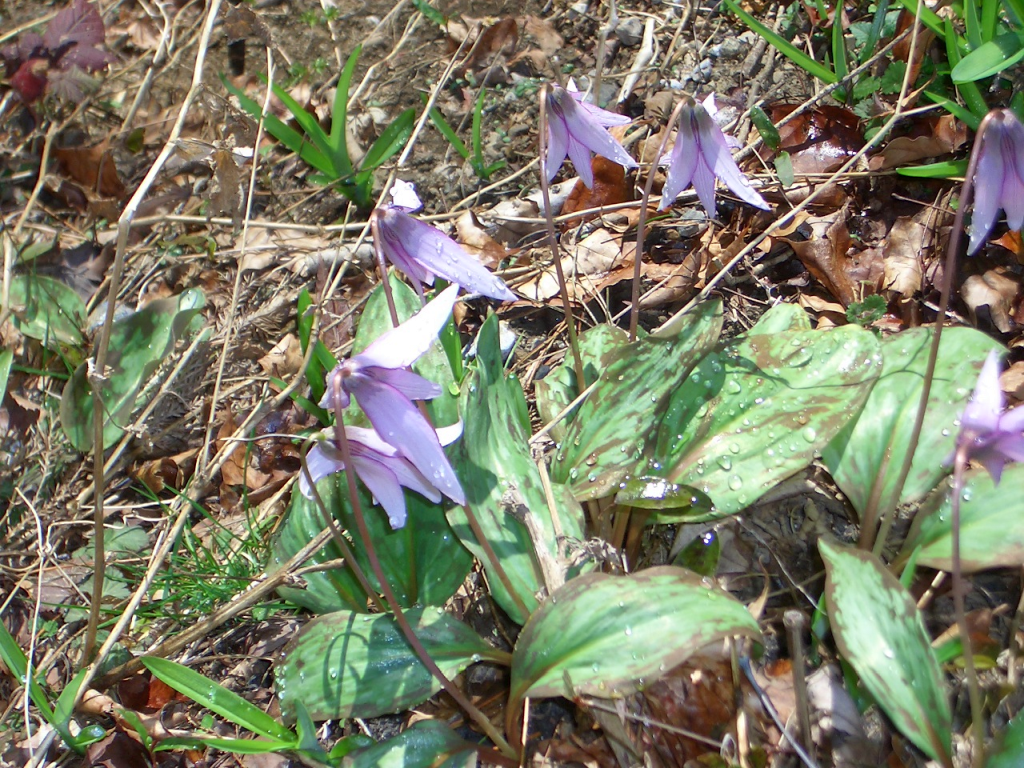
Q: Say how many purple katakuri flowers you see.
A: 7